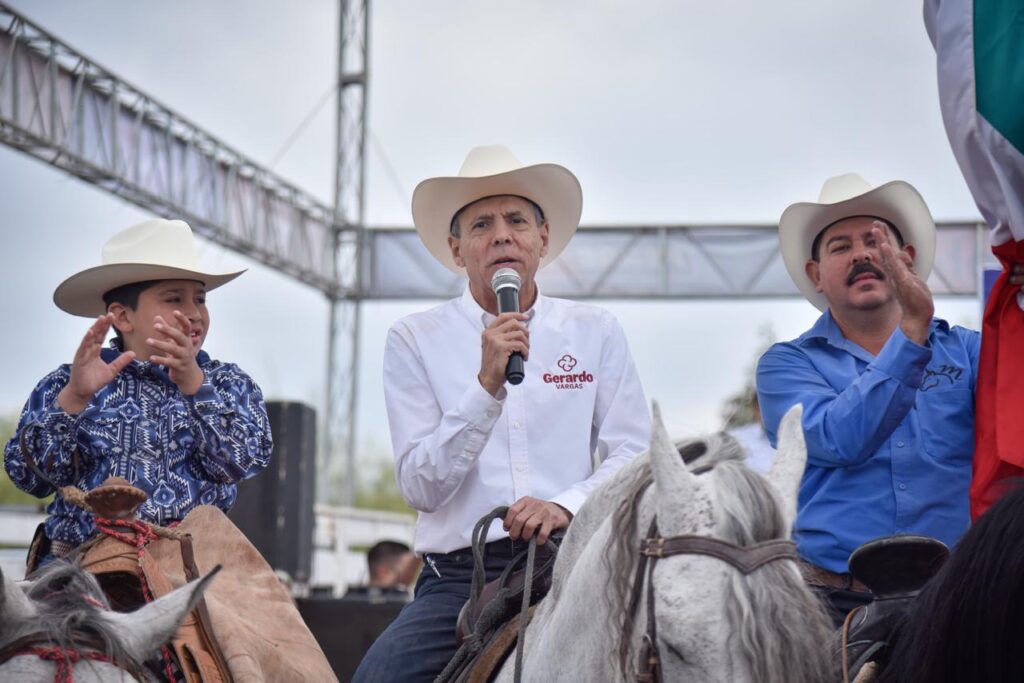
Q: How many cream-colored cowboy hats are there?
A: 3